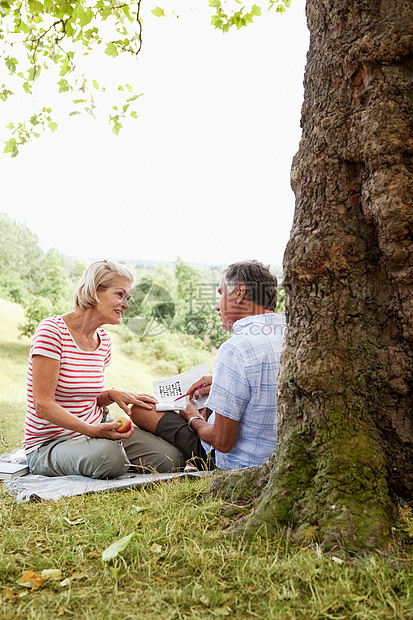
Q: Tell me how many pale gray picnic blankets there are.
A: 1